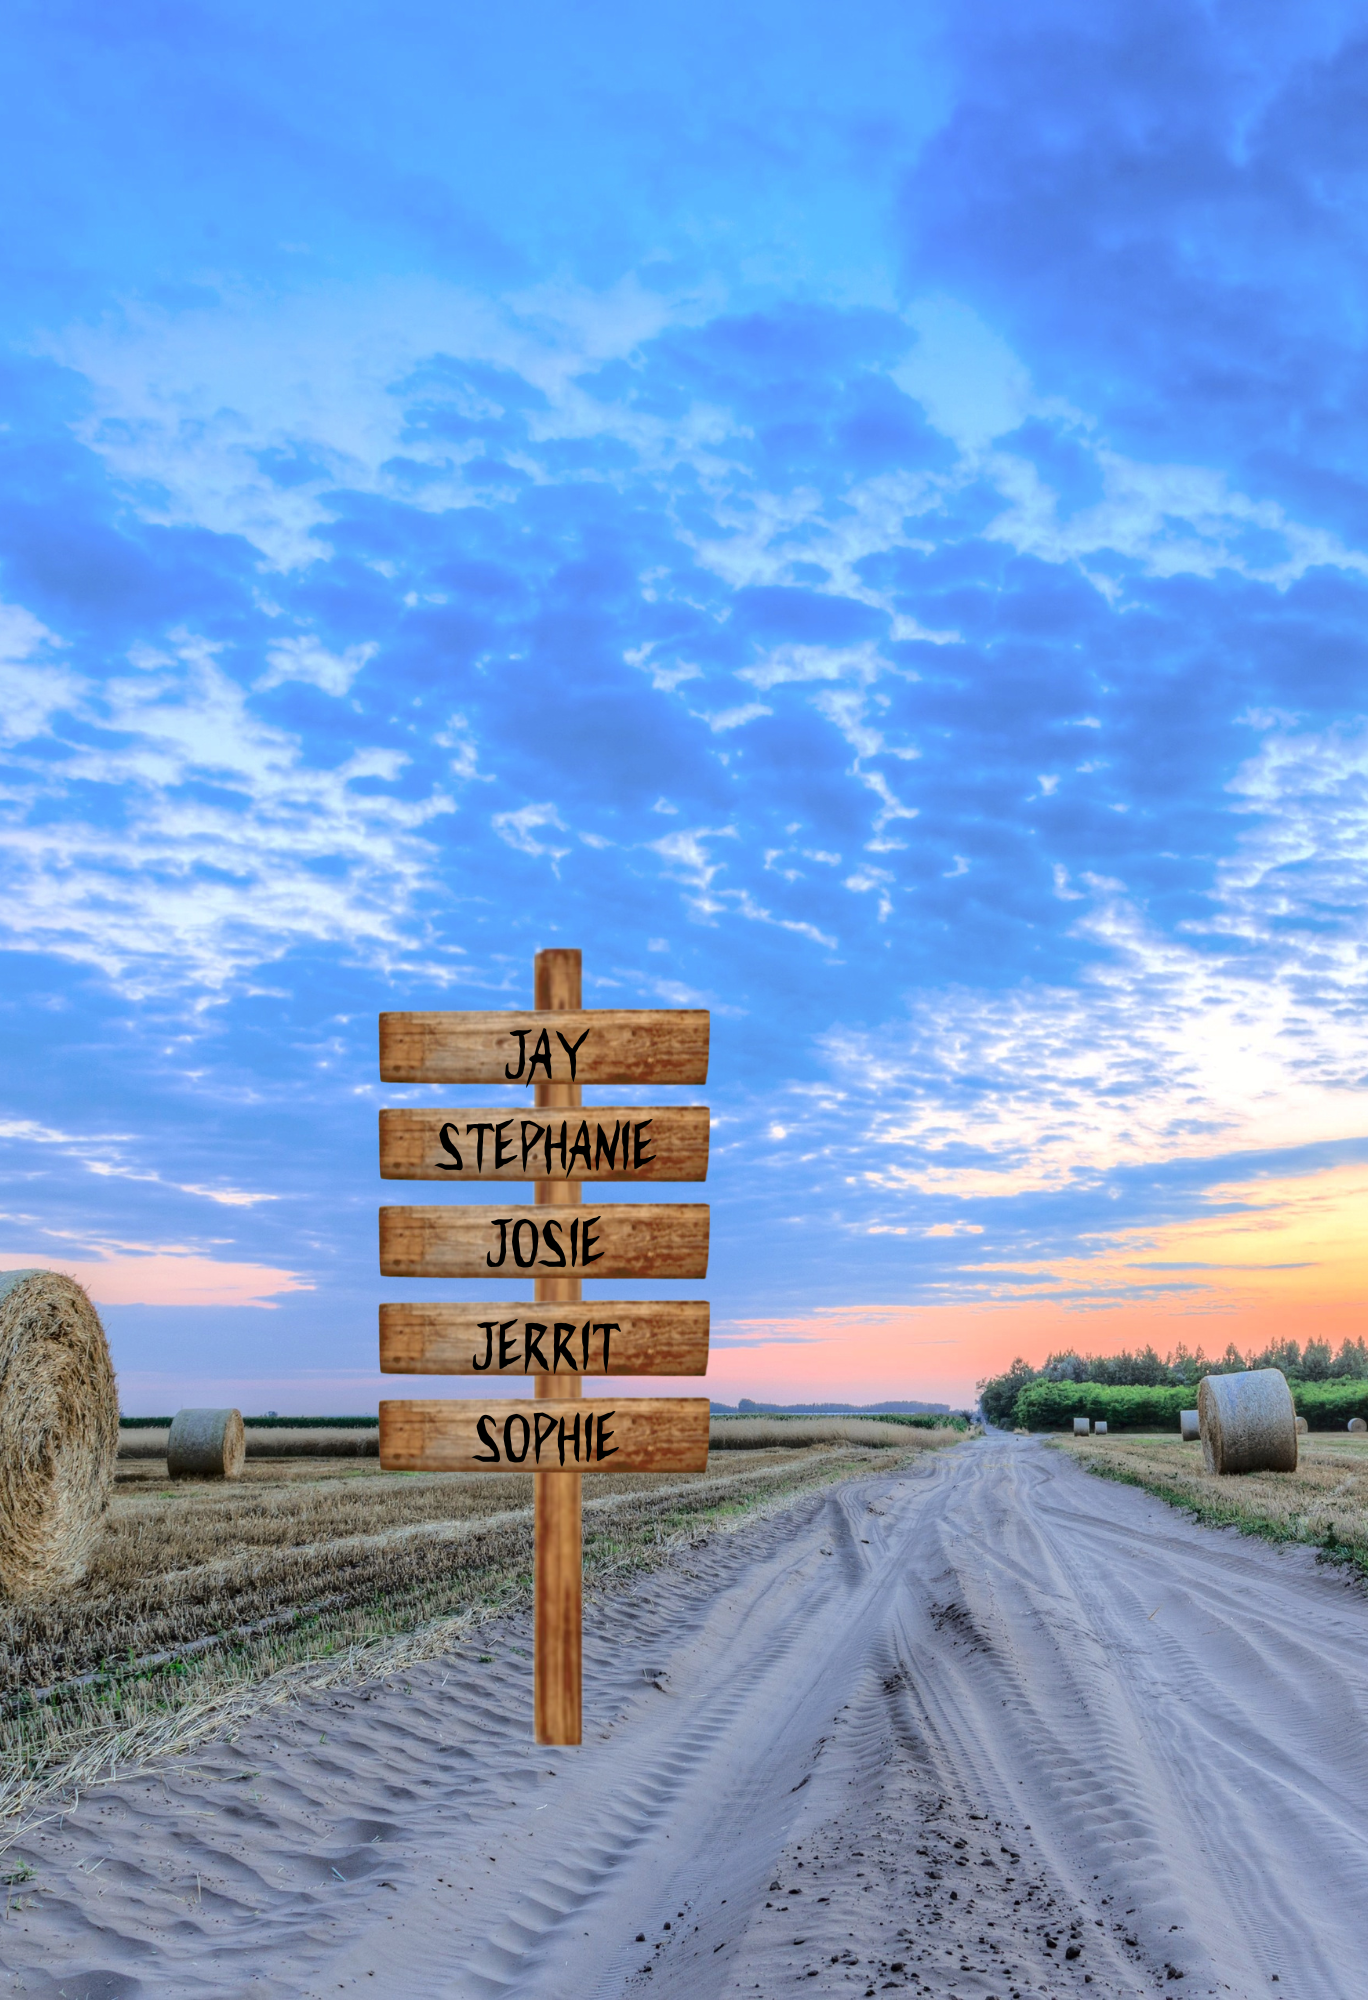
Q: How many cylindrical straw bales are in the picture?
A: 8